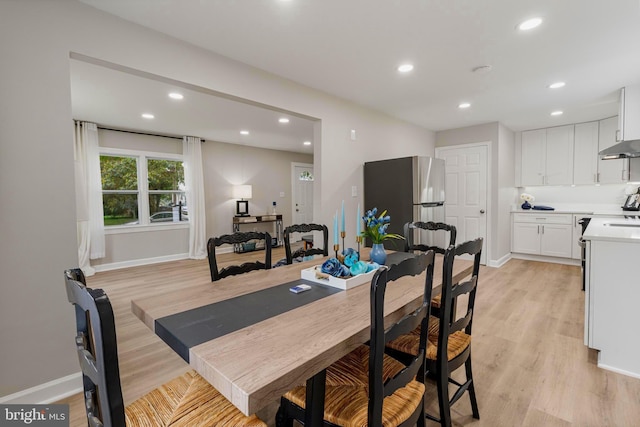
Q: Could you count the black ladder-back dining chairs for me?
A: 6